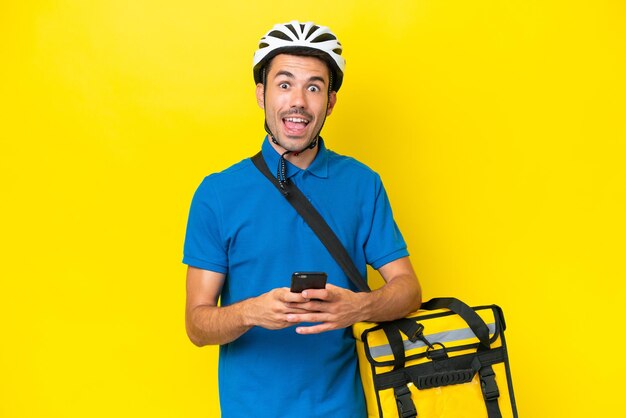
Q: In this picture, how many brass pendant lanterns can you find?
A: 0